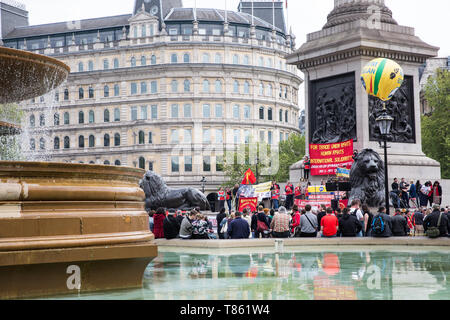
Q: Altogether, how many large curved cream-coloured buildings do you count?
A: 1